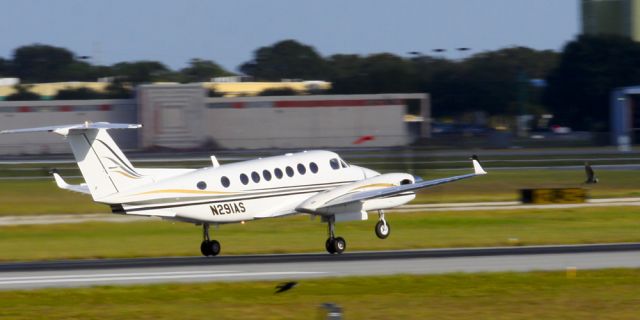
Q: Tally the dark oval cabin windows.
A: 9